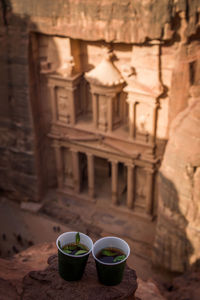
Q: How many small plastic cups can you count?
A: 2